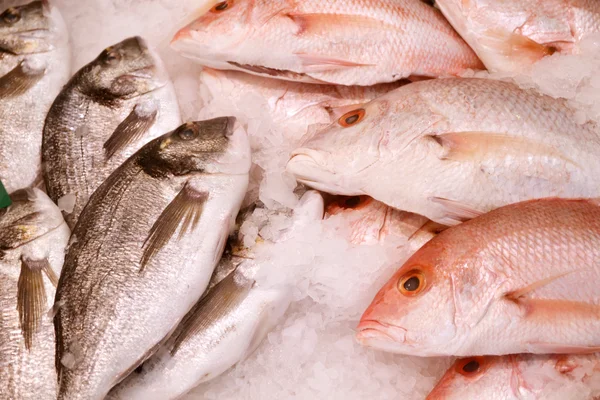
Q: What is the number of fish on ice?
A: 12